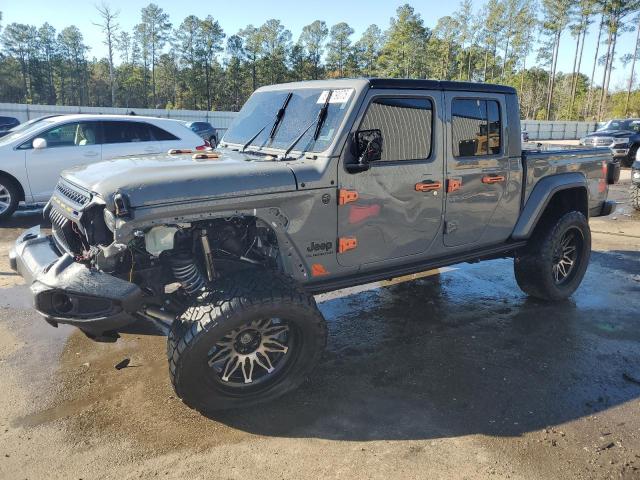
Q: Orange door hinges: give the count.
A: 3